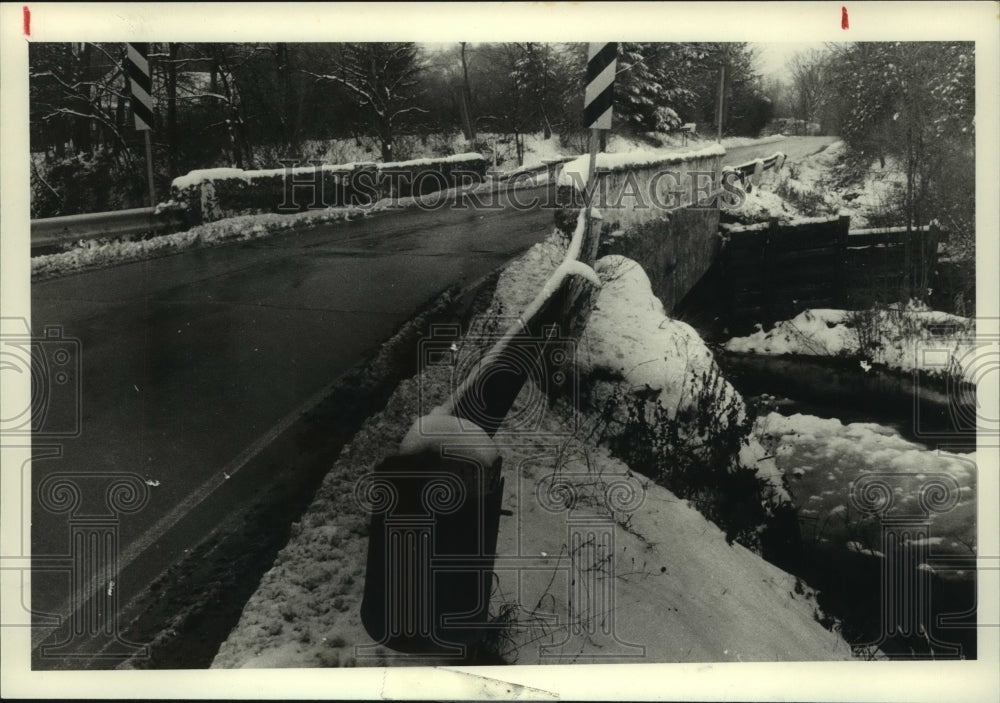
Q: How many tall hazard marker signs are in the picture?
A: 2